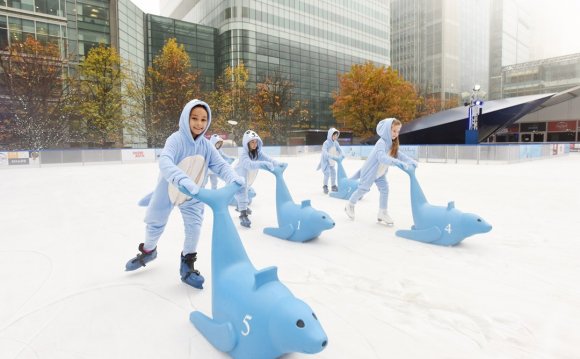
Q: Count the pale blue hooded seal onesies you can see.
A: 5